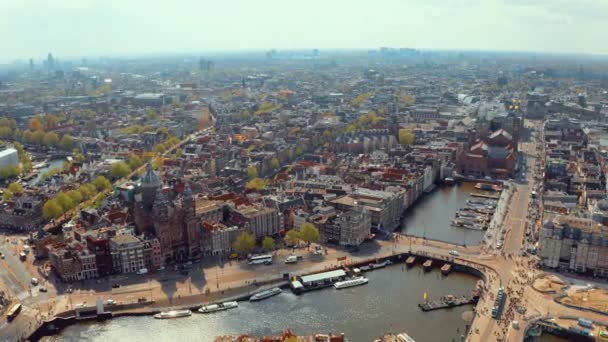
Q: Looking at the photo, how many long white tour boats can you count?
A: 4